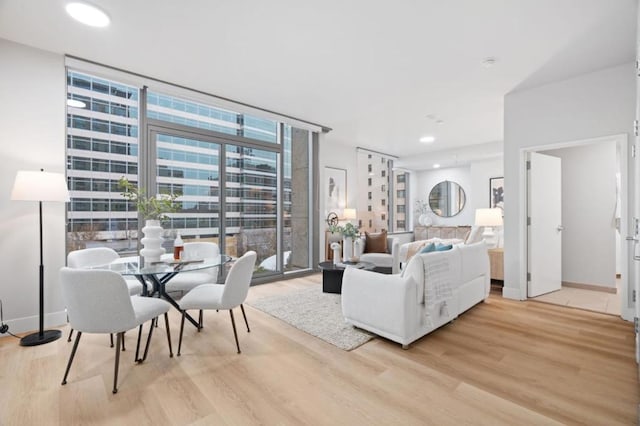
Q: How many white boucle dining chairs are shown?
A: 4